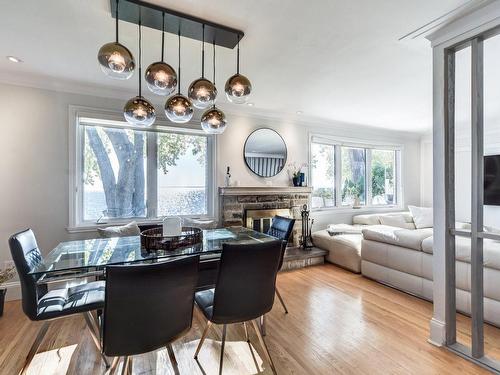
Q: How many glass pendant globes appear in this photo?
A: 7